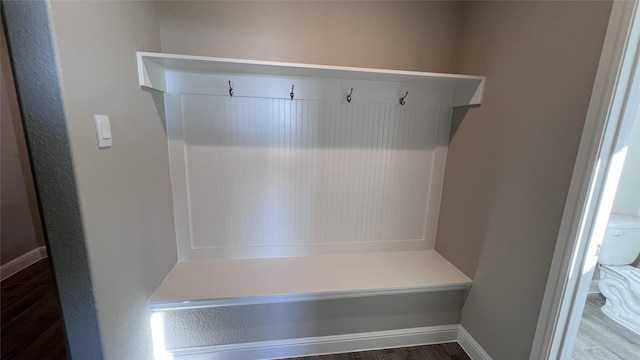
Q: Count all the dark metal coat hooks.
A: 4